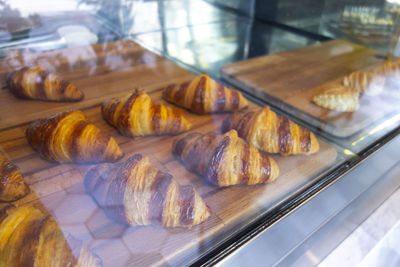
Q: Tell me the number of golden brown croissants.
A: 9